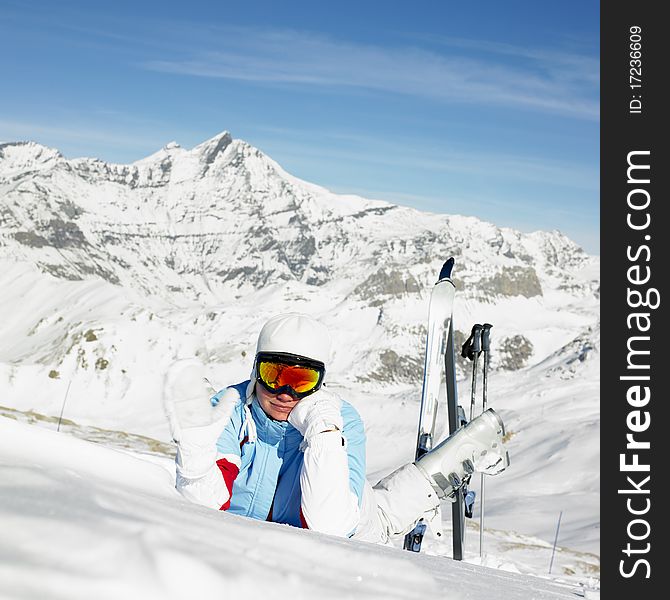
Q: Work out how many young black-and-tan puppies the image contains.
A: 0